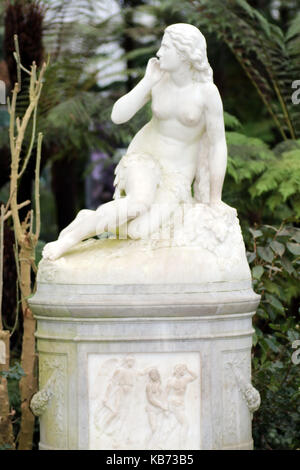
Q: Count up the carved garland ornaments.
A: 2